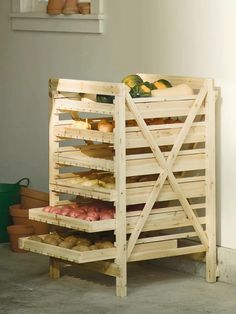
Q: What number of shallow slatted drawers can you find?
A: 6